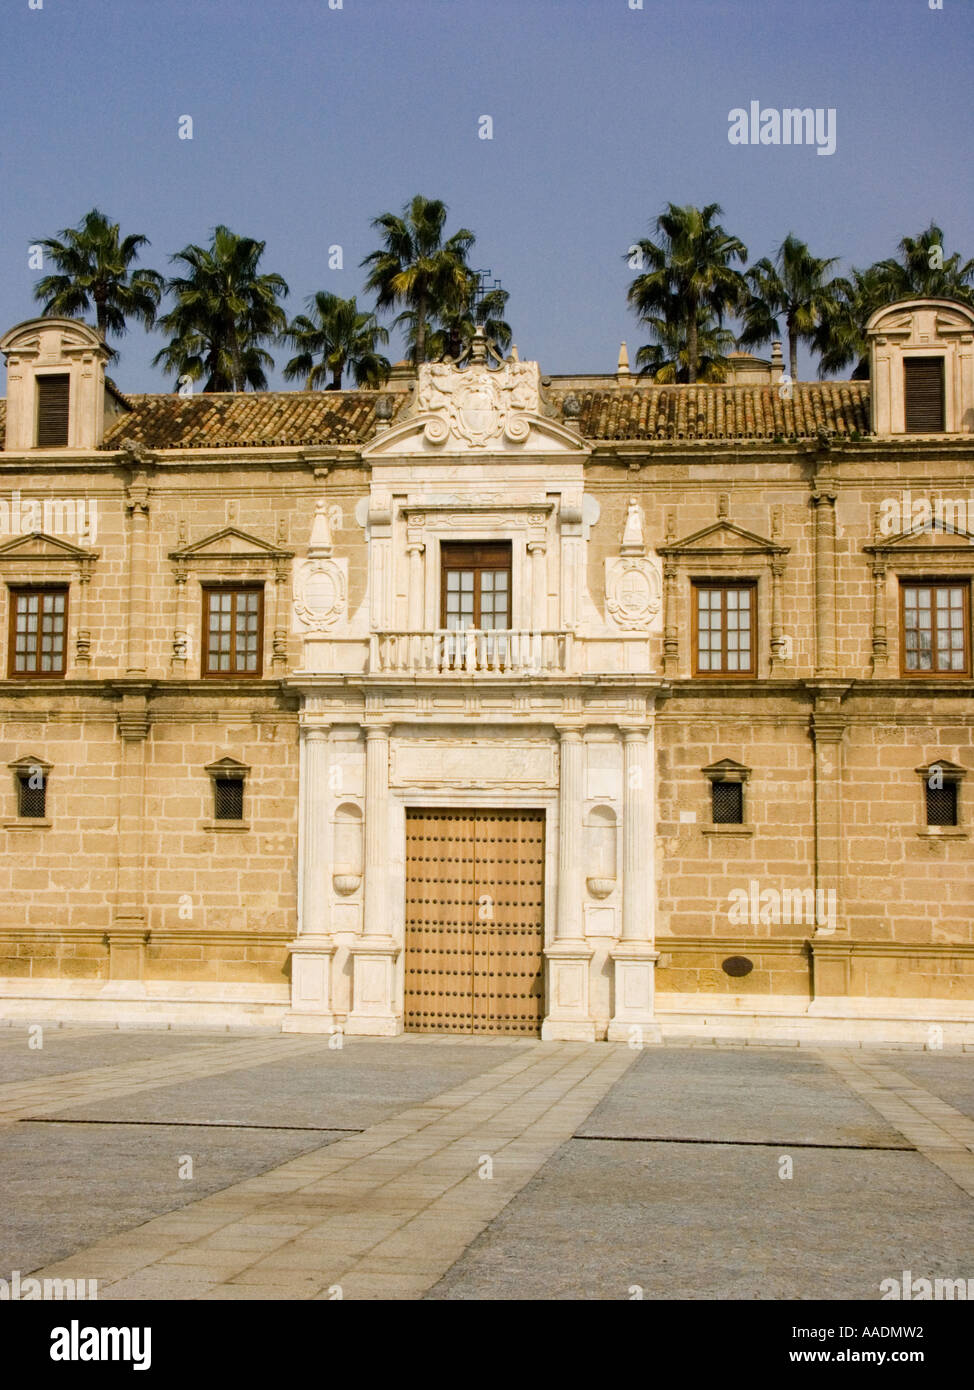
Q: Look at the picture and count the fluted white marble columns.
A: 4